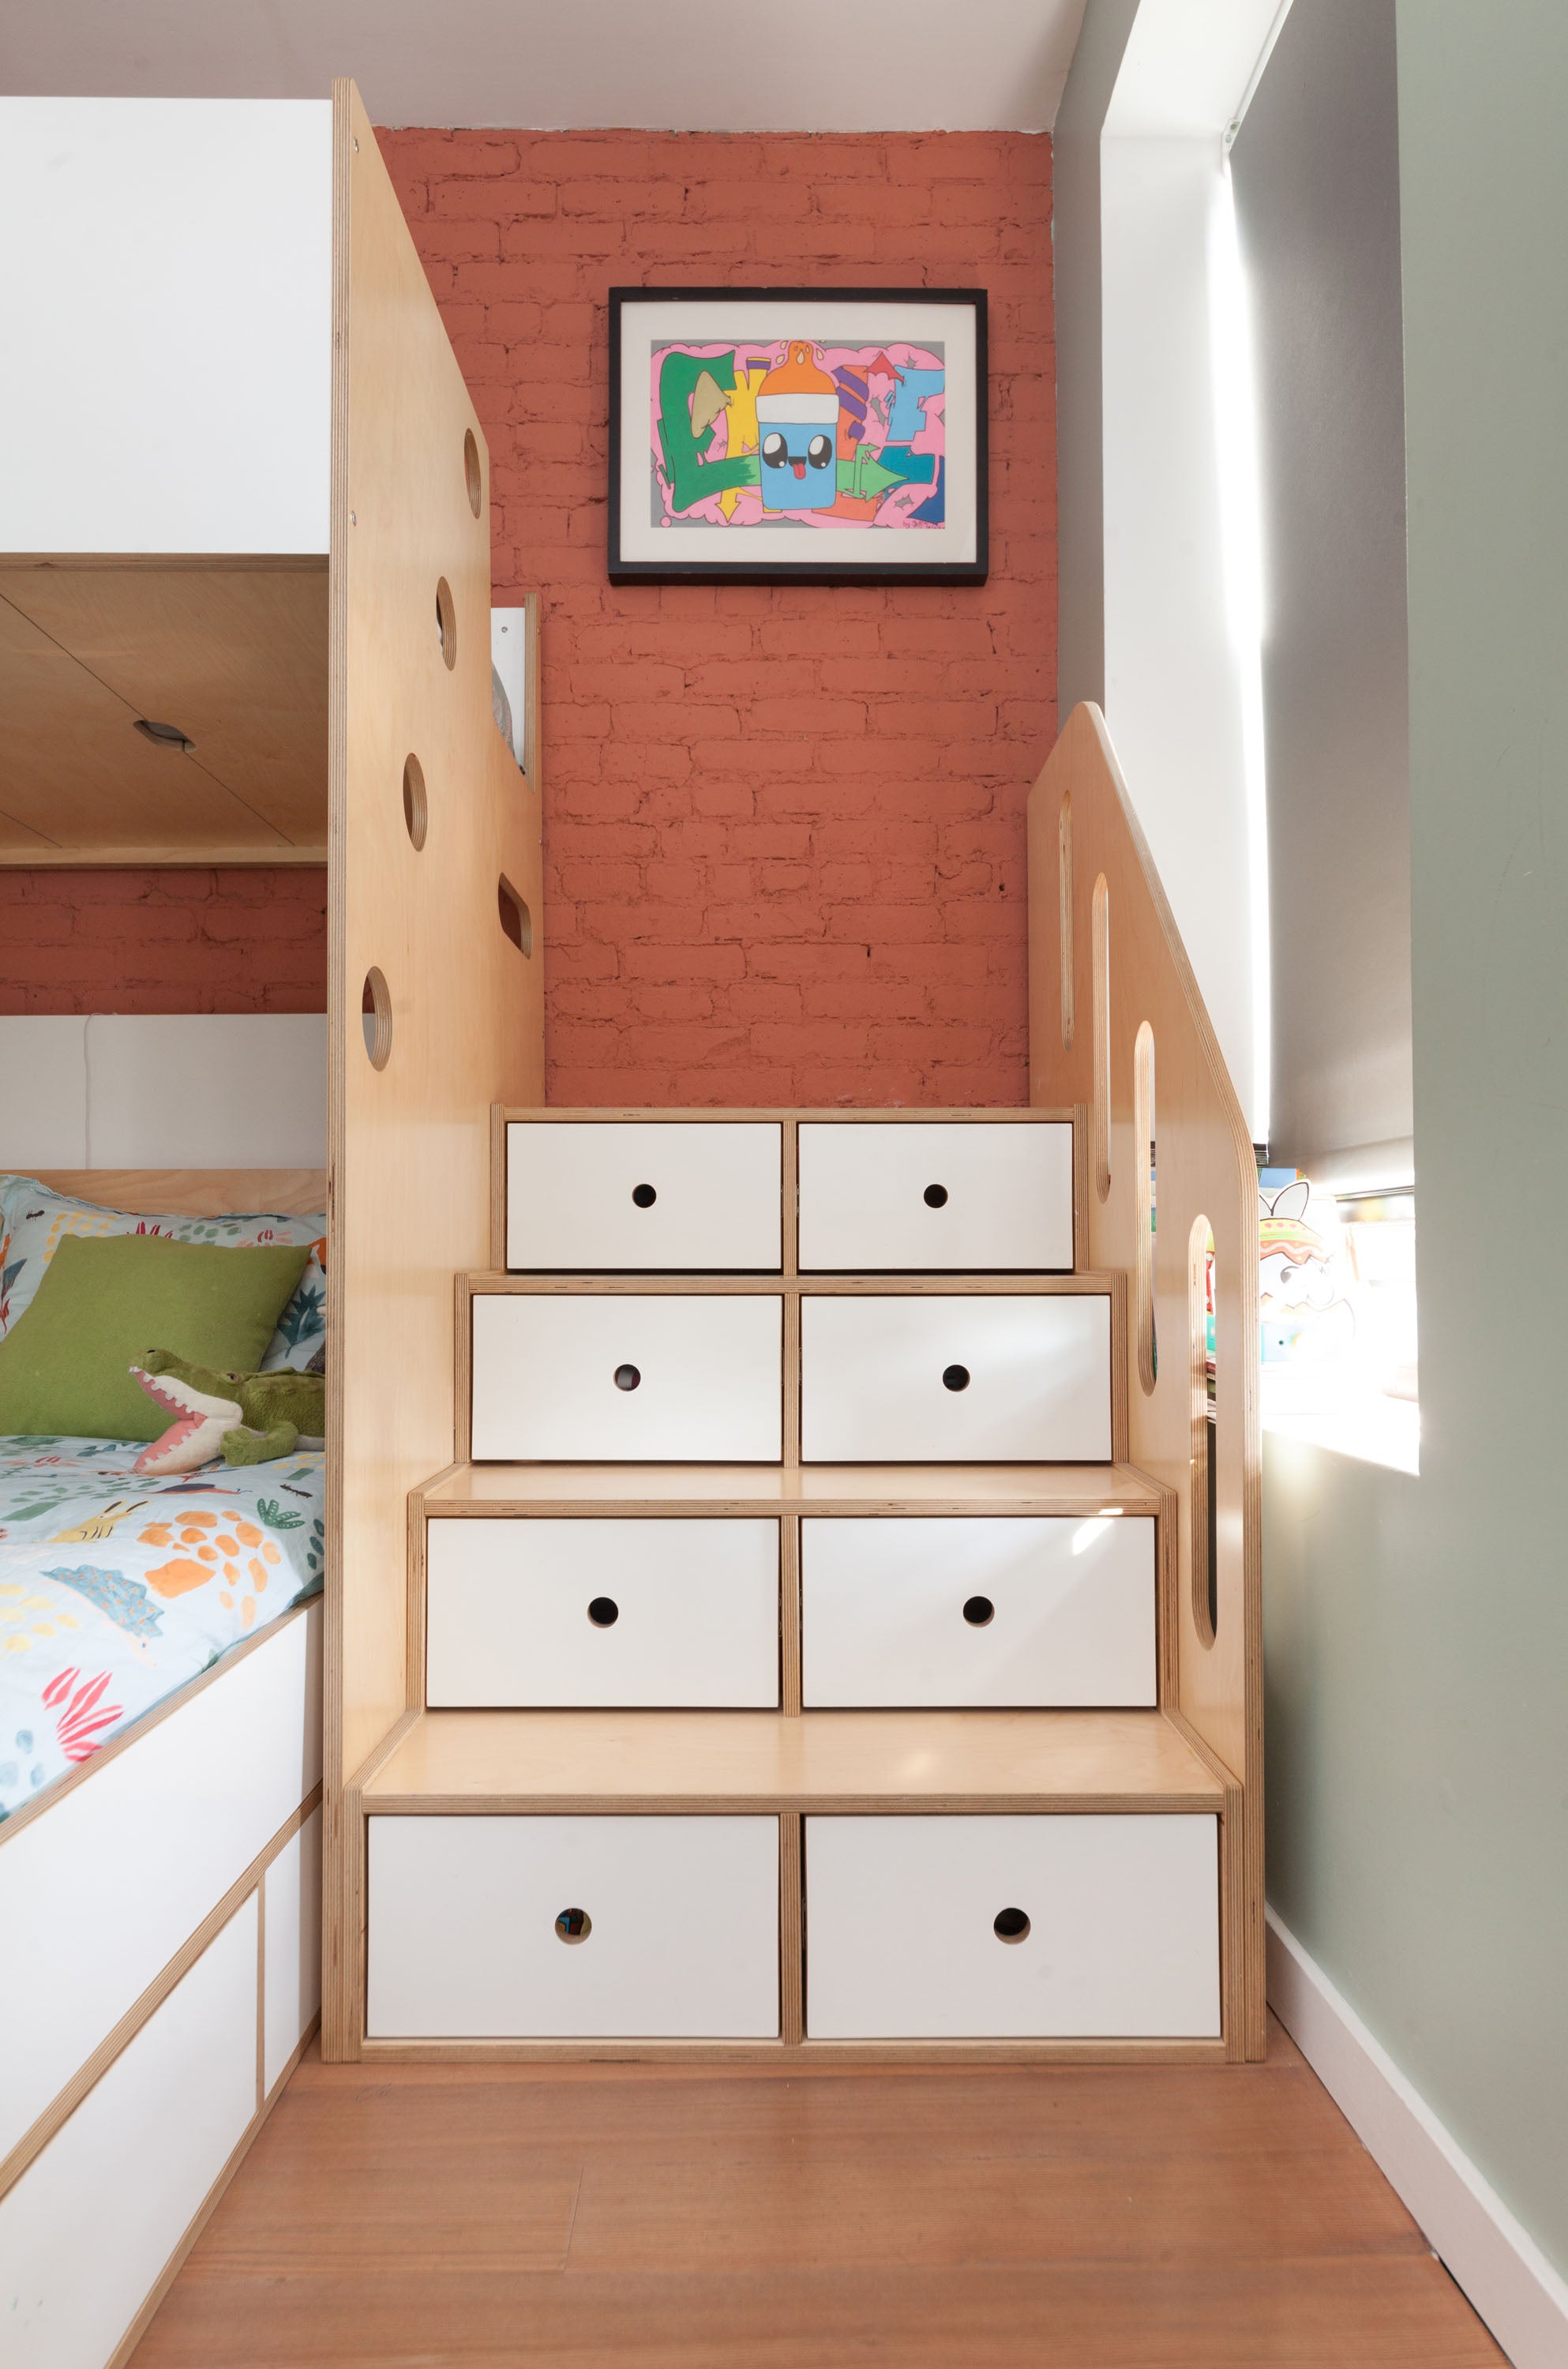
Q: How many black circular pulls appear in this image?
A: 8